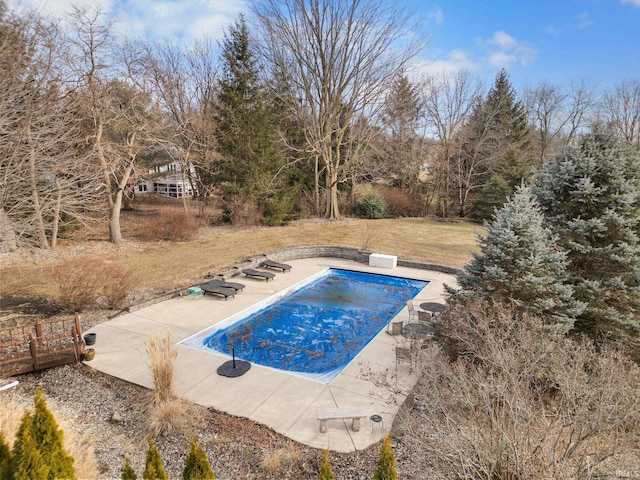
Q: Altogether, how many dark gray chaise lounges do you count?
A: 4